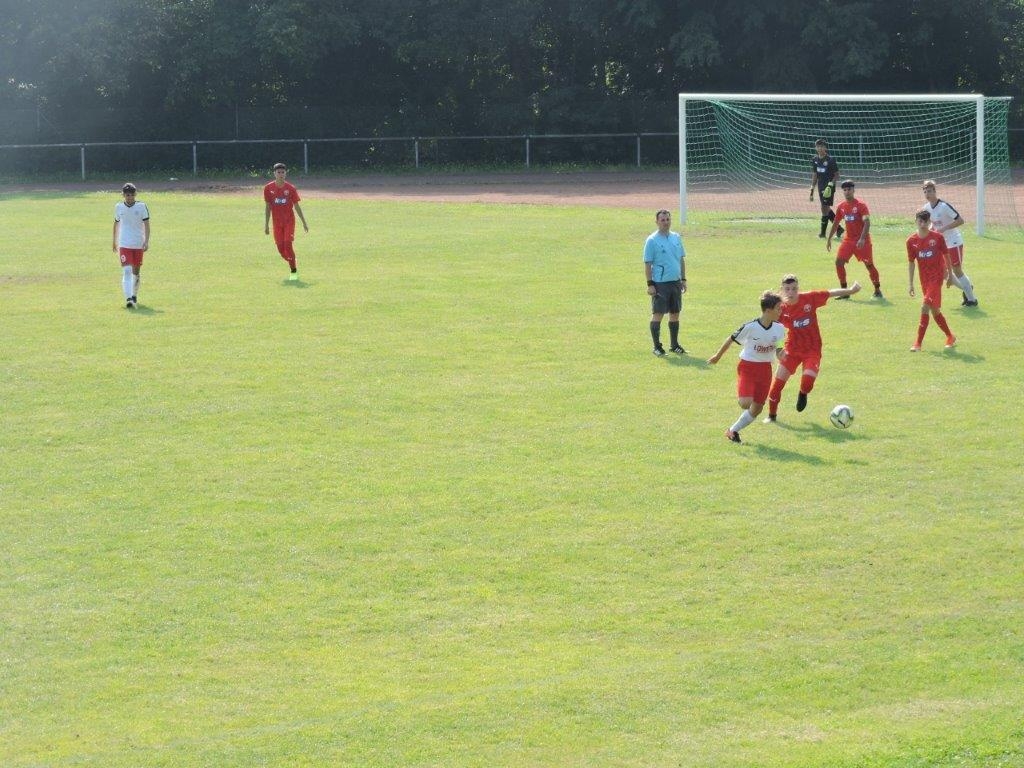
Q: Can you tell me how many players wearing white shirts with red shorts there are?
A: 3